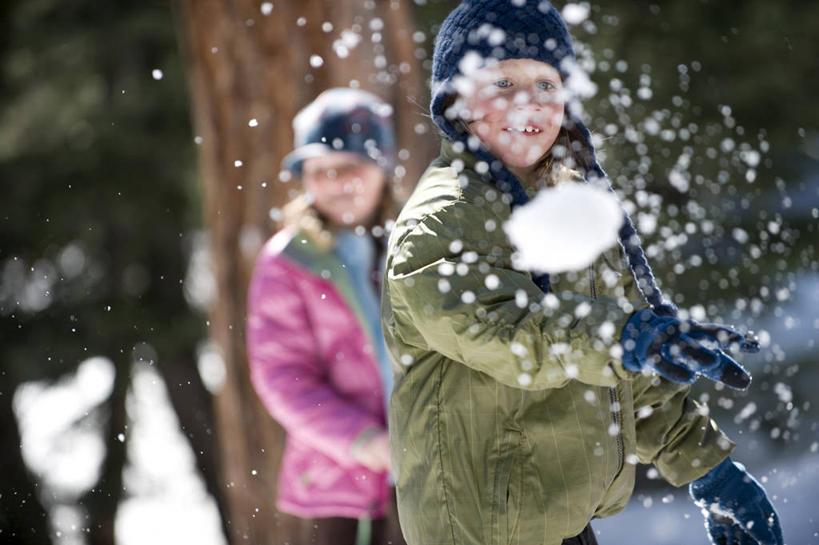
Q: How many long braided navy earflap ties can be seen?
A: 2